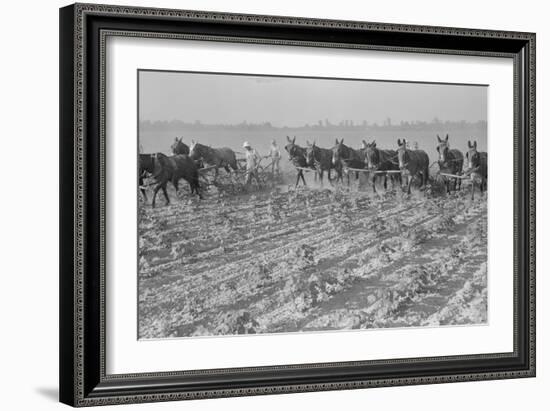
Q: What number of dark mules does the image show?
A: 11